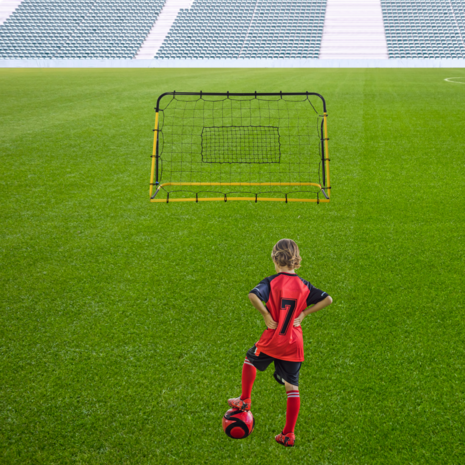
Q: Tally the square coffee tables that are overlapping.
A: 0